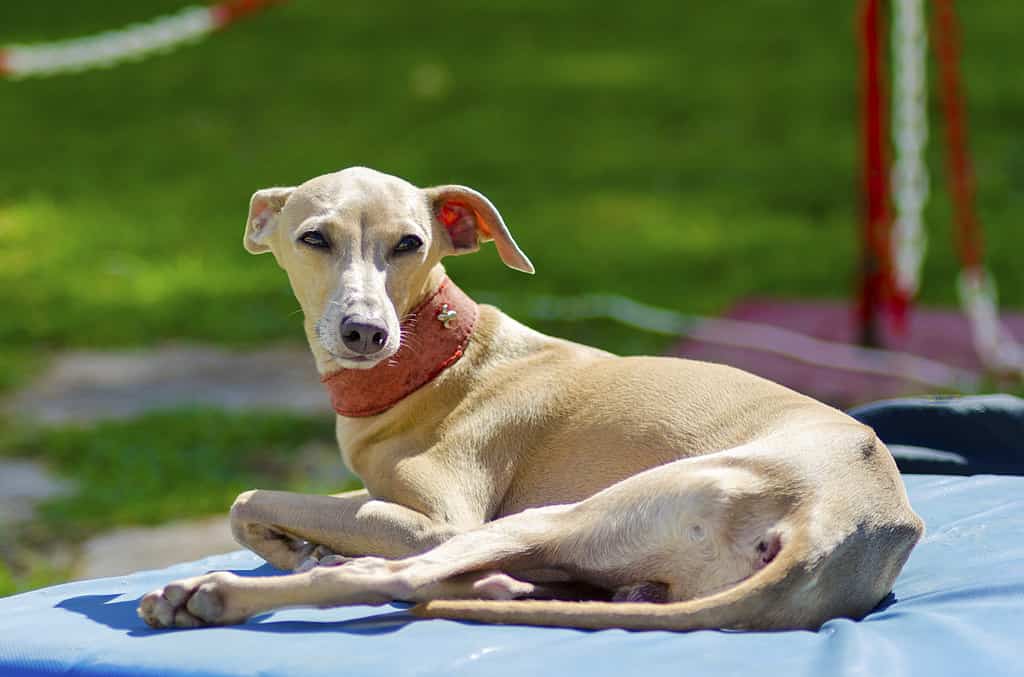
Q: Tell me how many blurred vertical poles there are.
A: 3